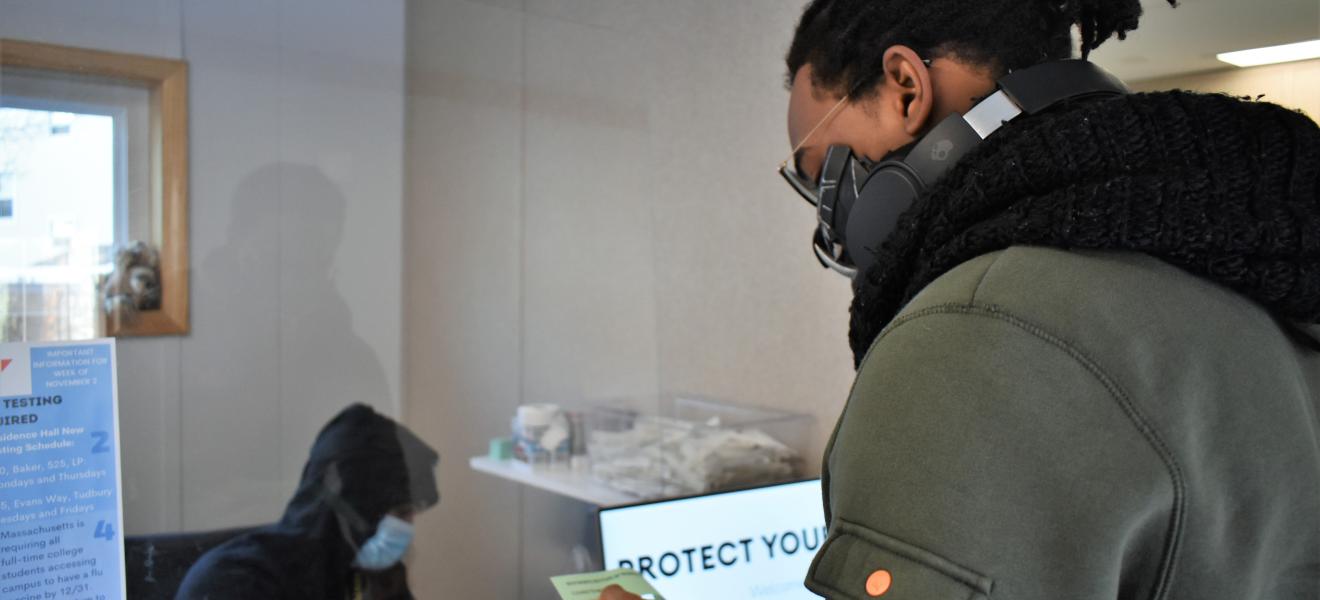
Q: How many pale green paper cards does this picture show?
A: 1